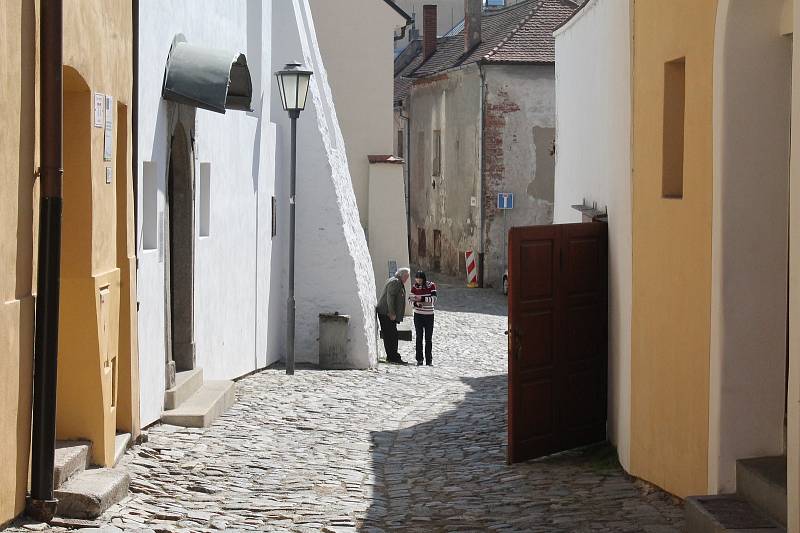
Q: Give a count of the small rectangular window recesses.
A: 3